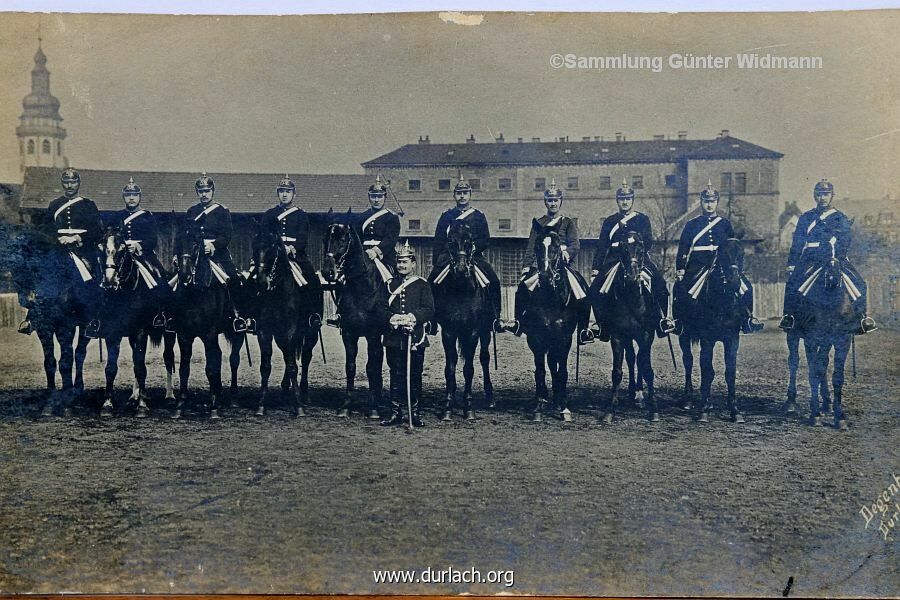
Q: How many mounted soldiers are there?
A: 10